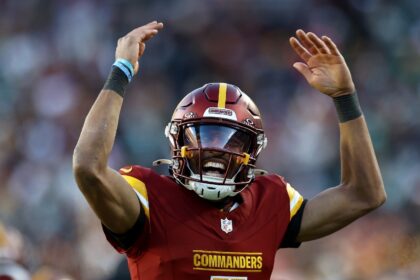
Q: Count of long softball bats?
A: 0